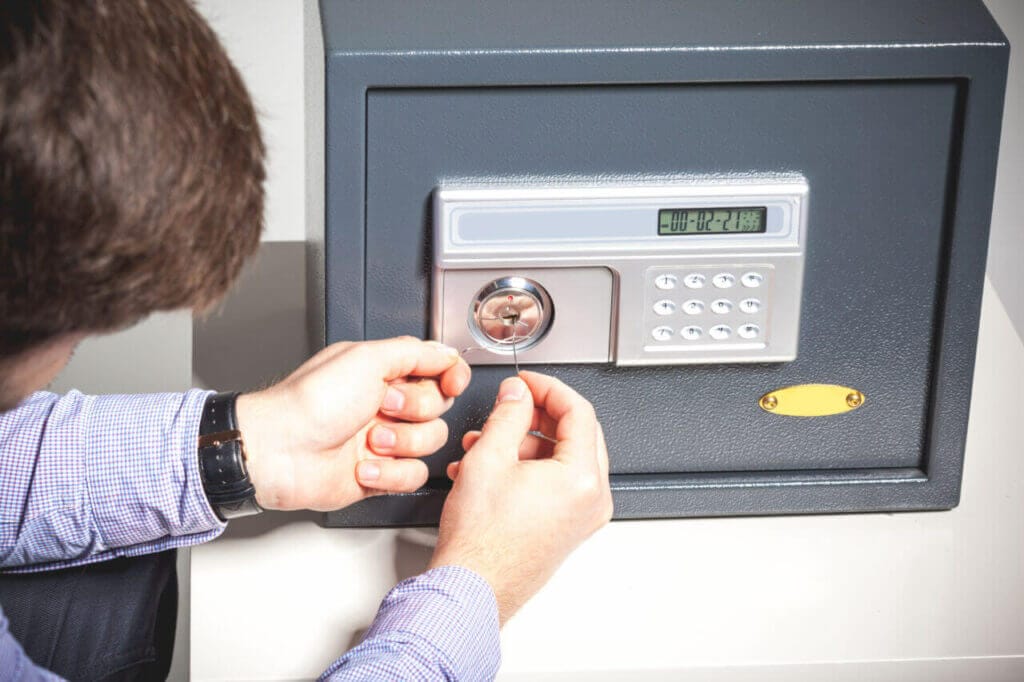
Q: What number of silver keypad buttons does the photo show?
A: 12